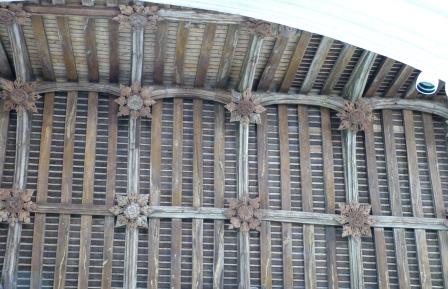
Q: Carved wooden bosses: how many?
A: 11